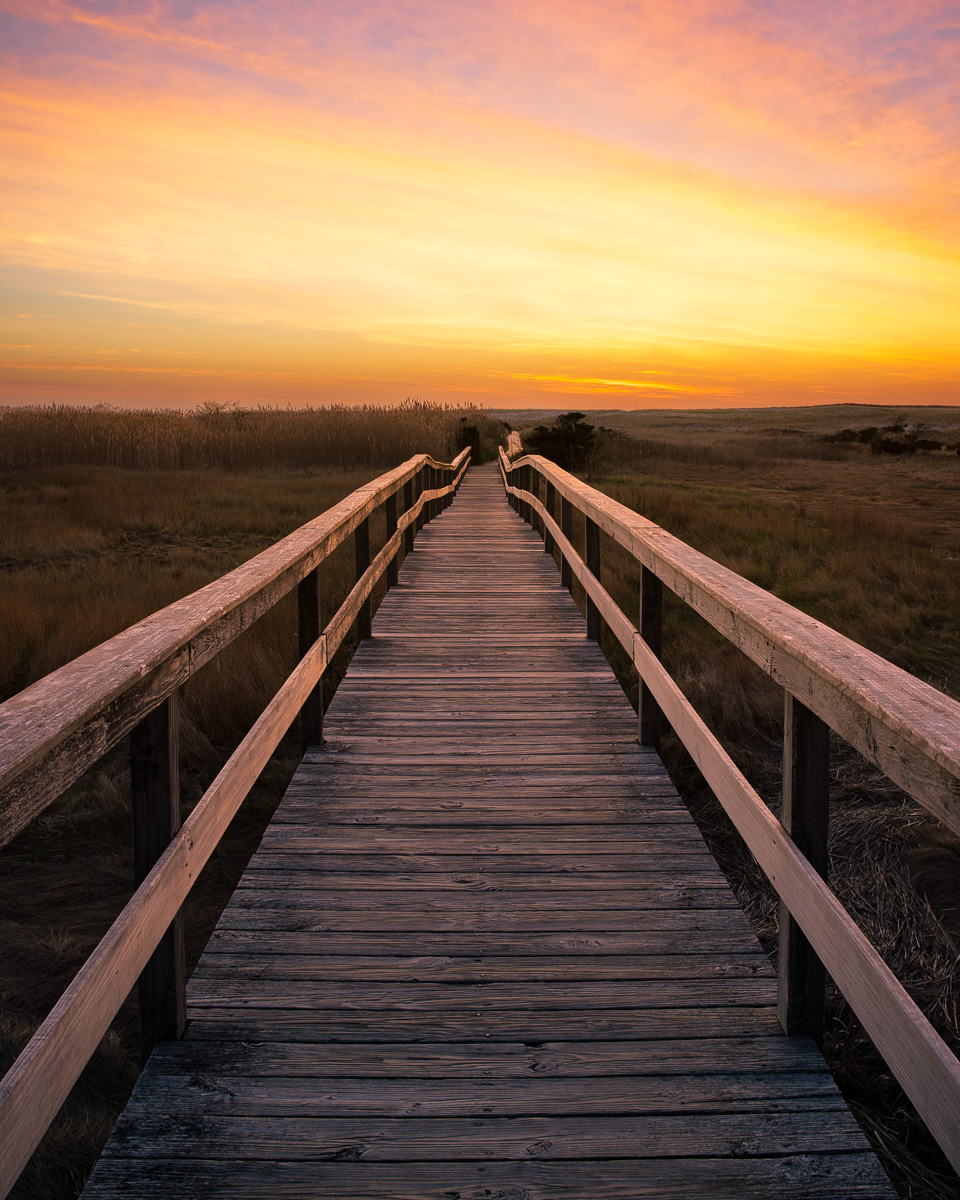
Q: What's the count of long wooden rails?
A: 4